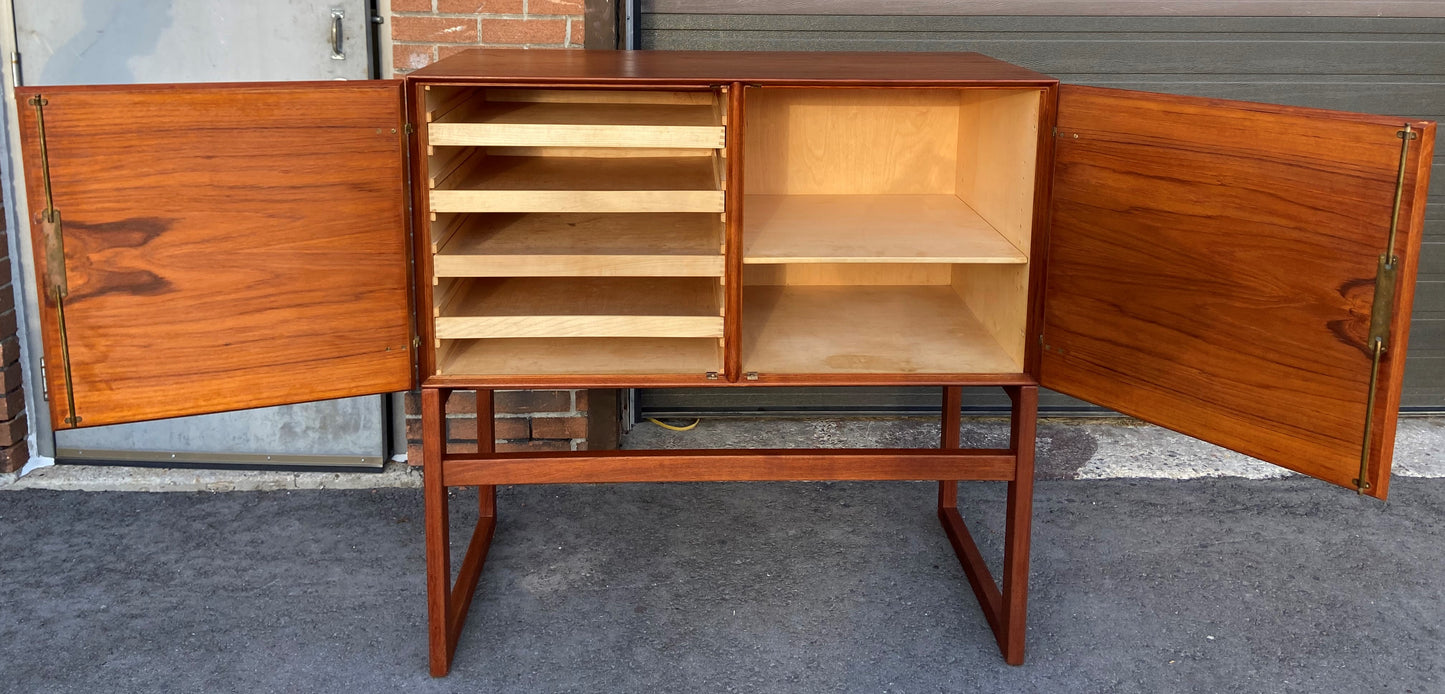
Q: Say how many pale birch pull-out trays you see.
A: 4